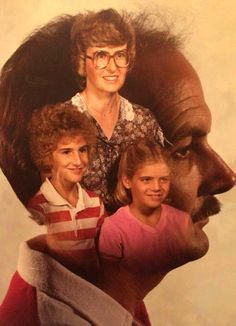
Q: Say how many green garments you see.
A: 0